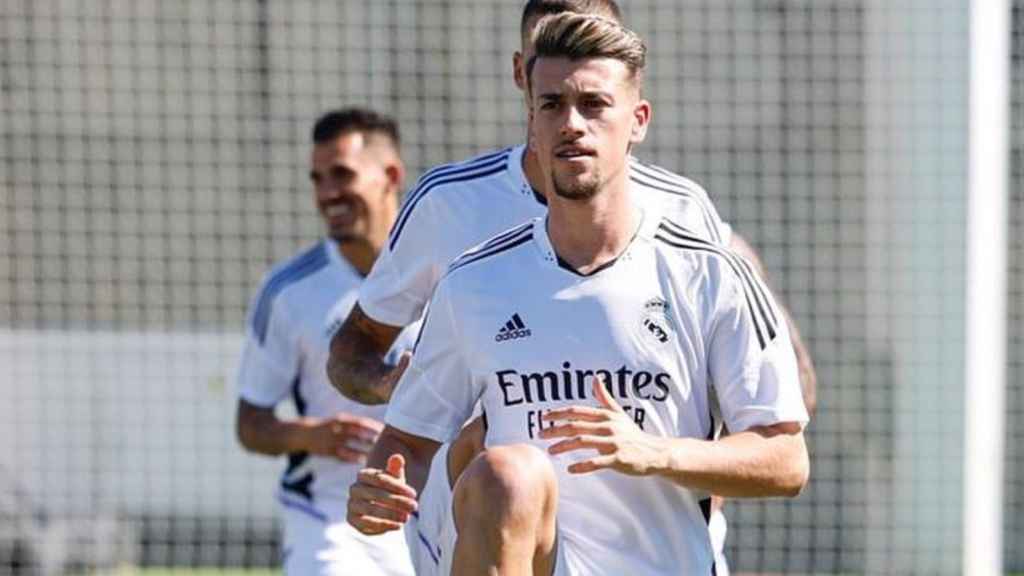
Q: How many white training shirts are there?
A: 3